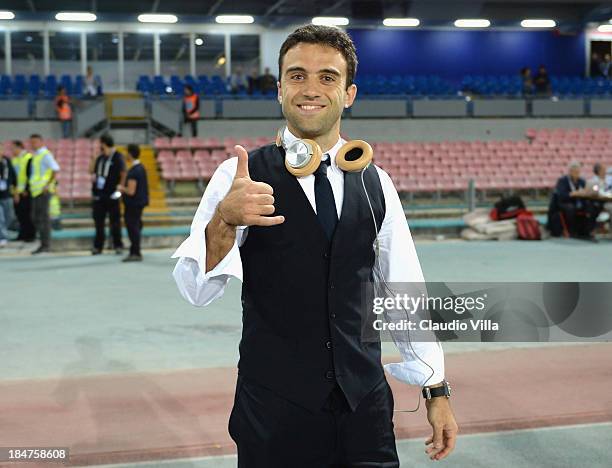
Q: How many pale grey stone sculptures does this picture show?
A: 0